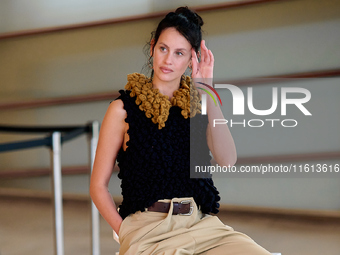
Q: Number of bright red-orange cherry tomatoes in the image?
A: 0